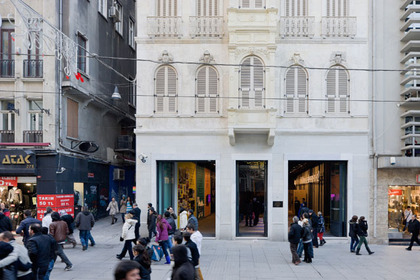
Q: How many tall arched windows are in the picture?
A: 5